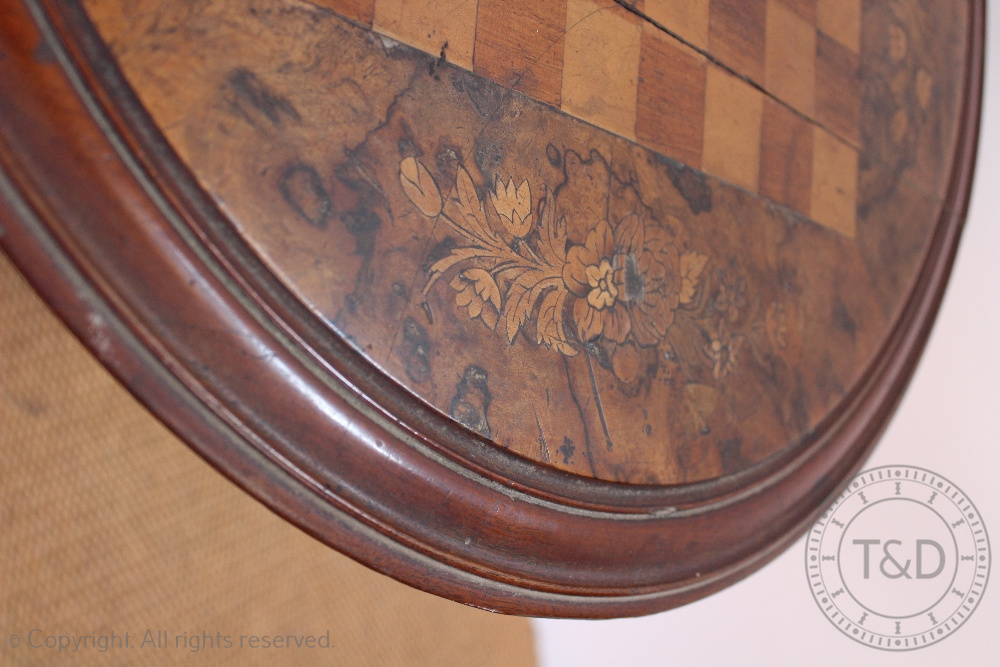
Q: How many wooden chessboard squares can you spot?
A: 15